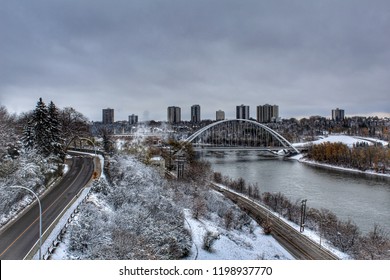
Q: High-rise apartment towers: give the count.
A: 8